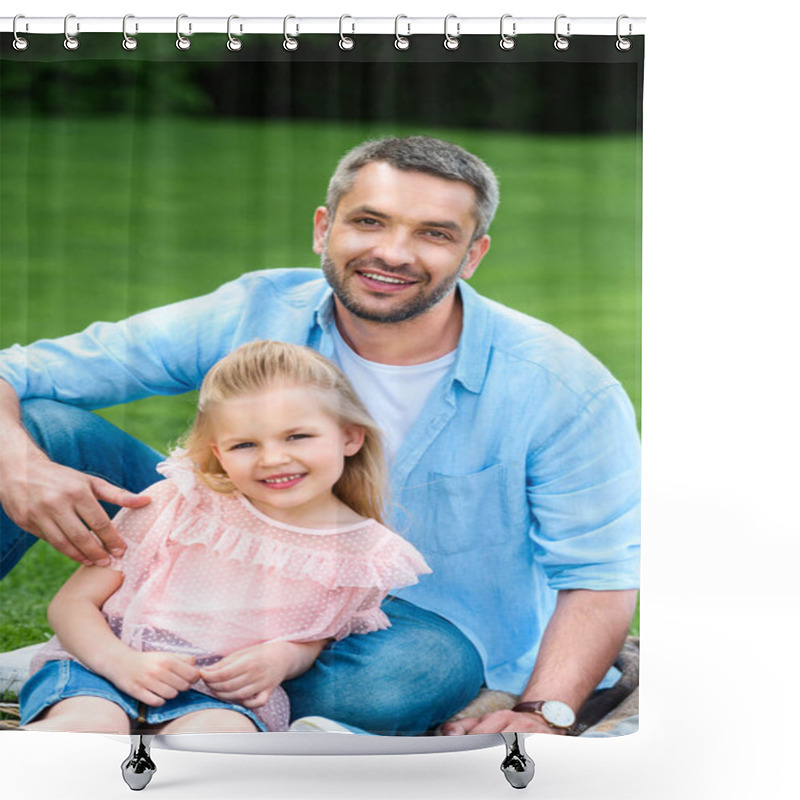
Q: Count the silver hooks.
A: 12